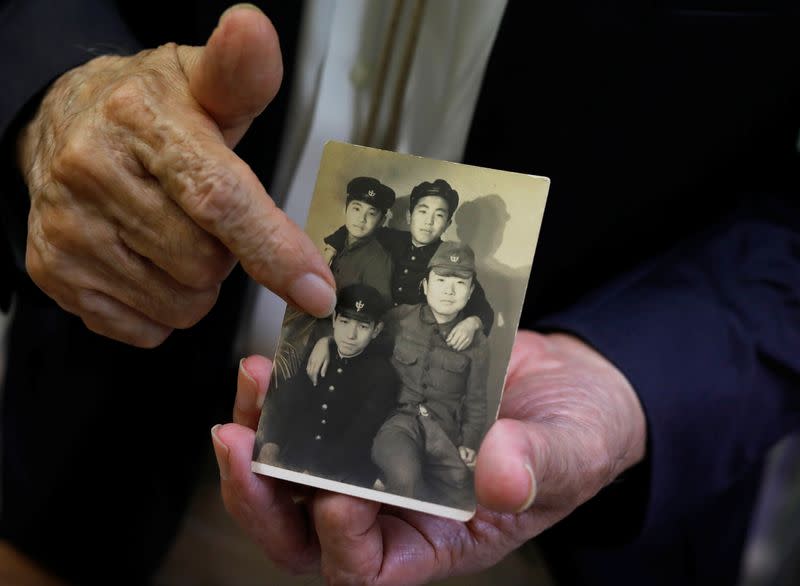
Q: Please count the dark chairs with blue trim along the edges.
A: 0